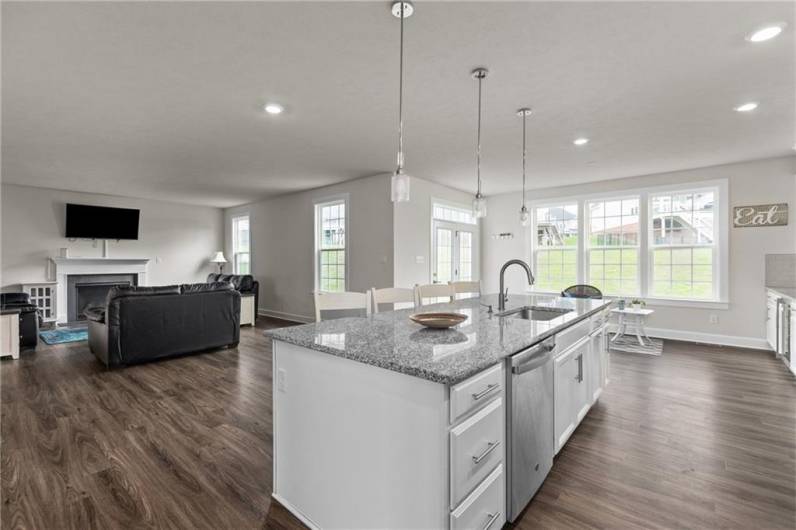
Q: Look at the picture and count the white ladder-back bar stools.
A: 4